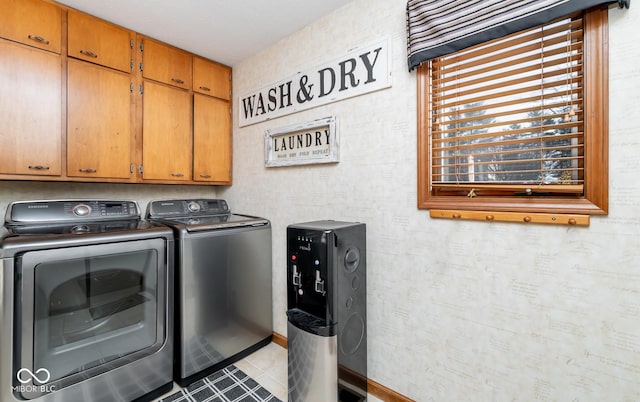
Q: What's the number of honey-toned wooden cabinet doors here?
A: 8